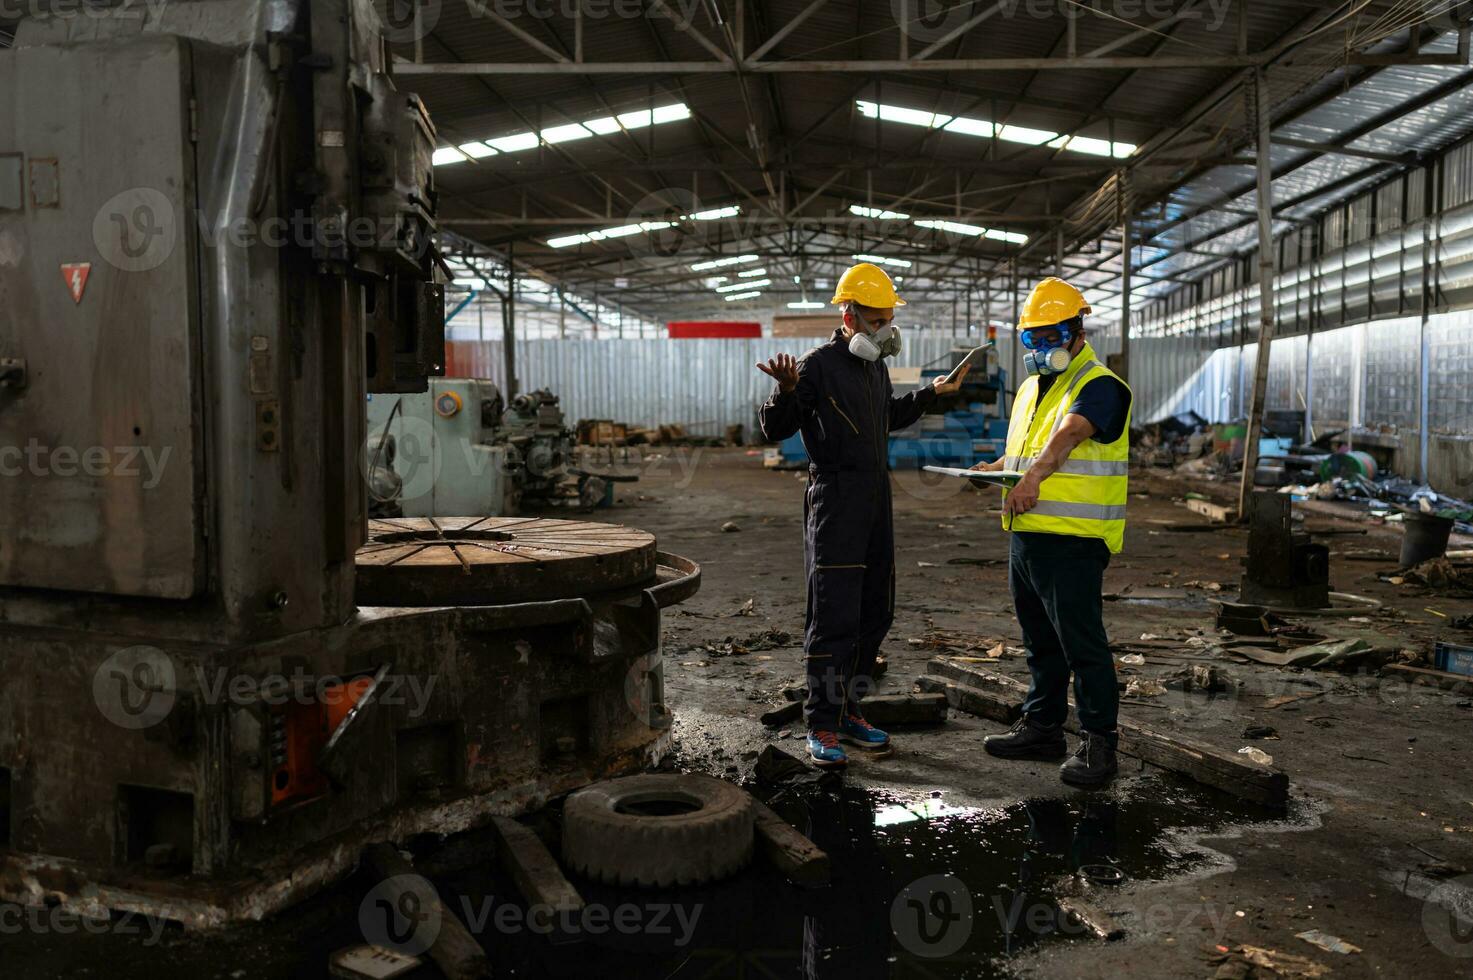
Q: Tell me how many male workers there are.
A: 2